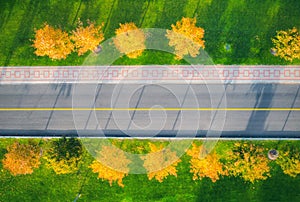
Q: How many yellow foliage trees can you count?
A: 12